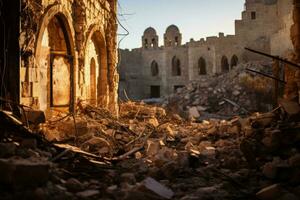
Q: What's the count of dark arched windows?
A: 5